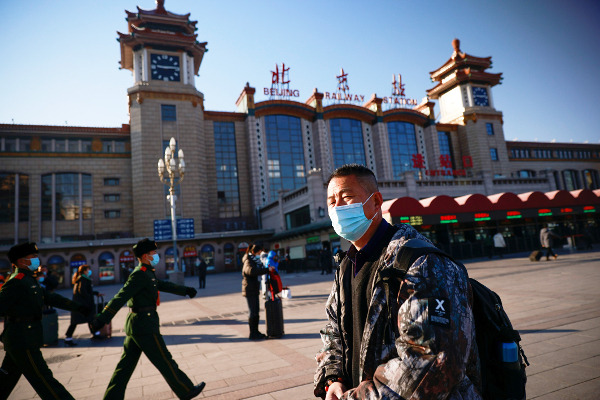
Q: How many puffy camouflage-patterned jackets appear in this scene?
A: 1